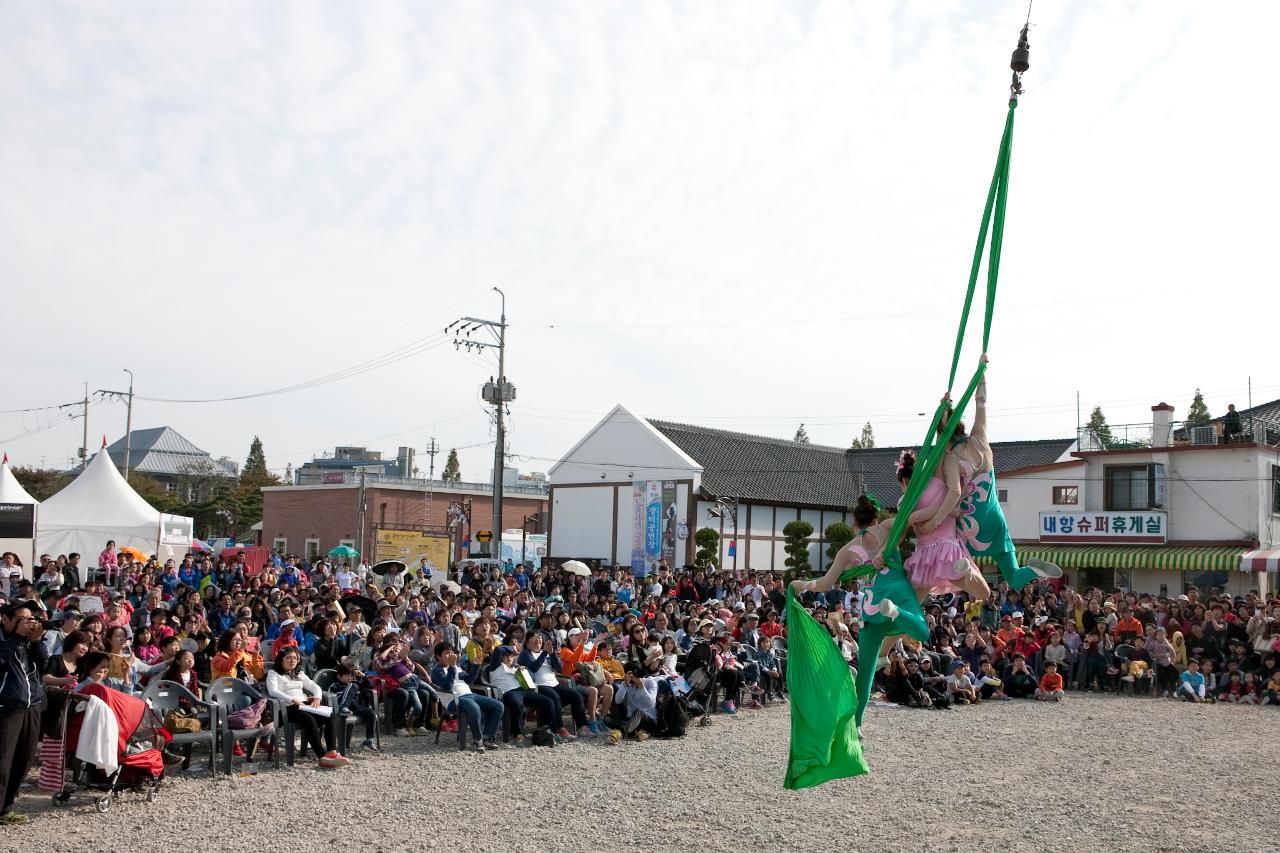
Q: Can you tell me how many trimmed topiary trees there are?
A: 3